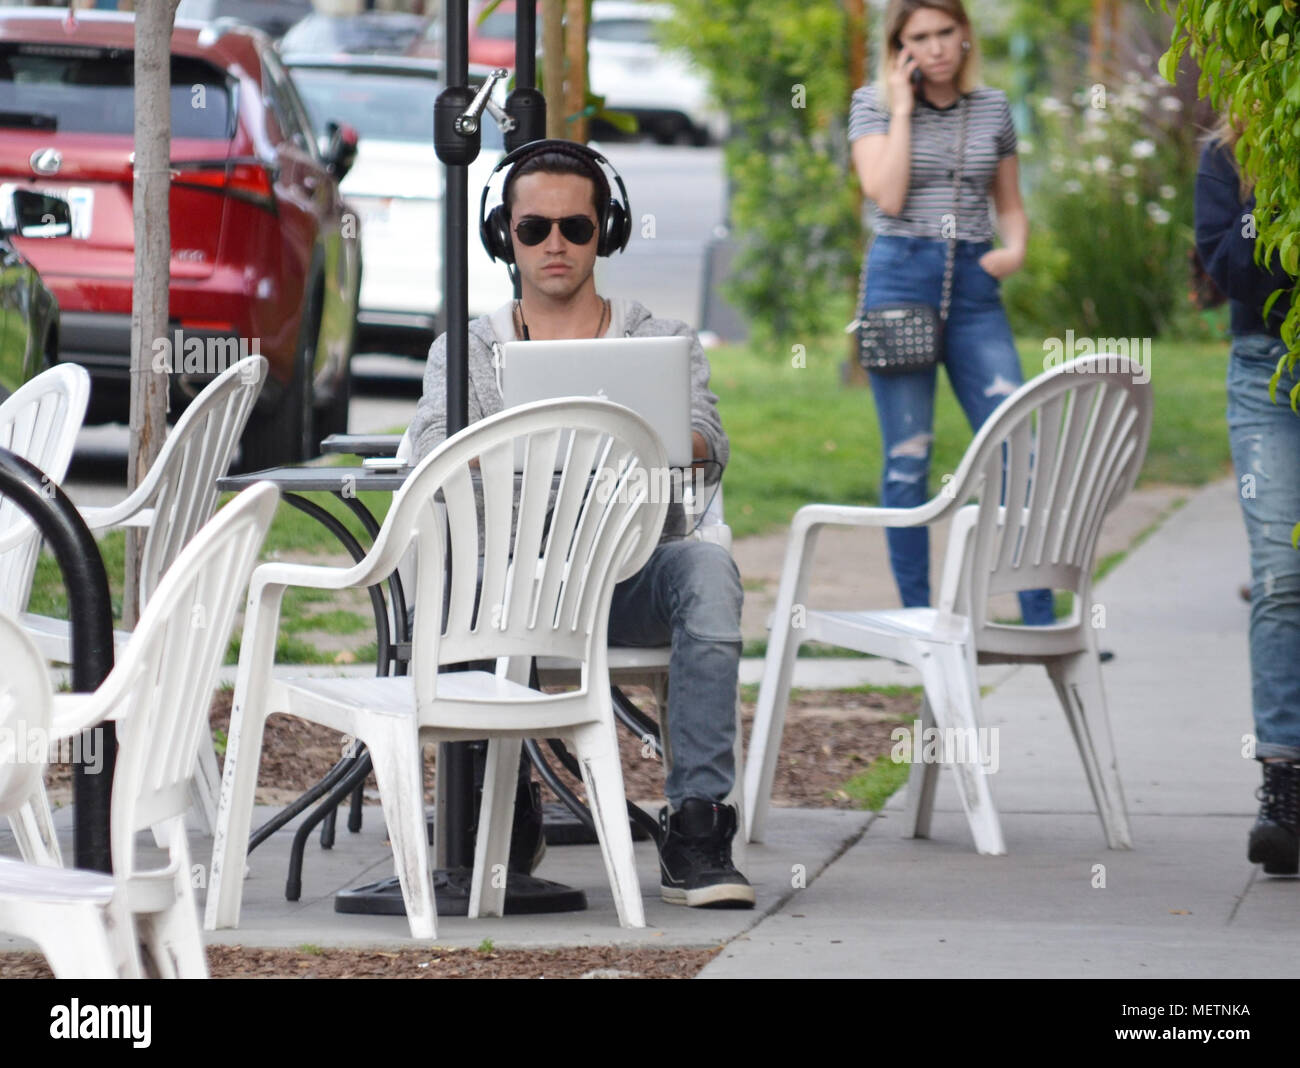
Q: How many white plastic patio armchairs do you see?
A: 7